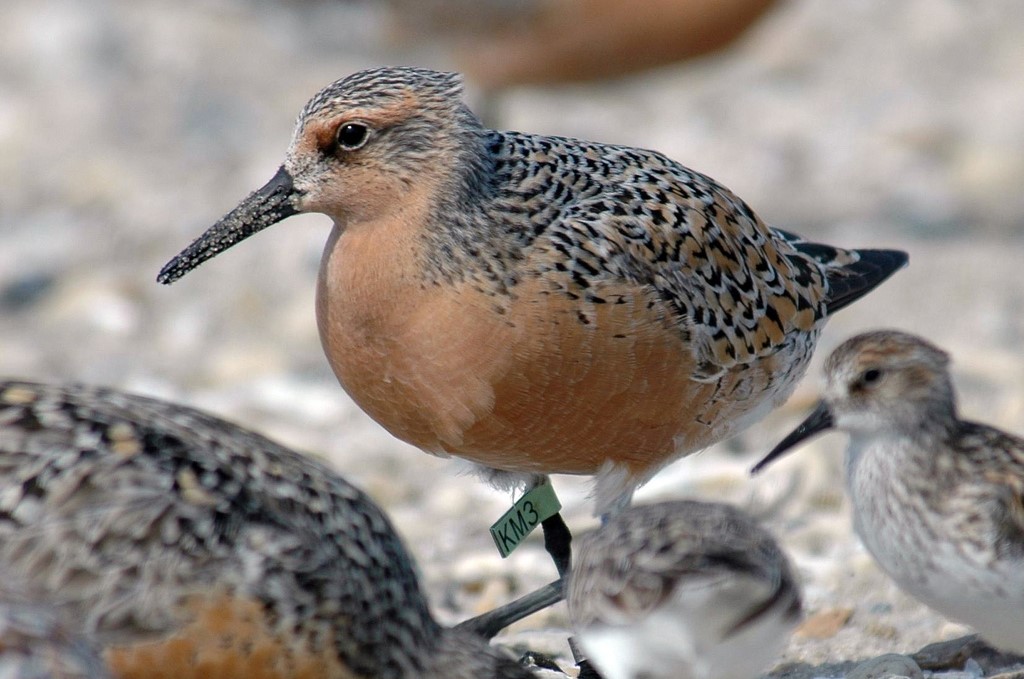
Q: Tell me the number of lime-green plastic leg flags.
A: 1